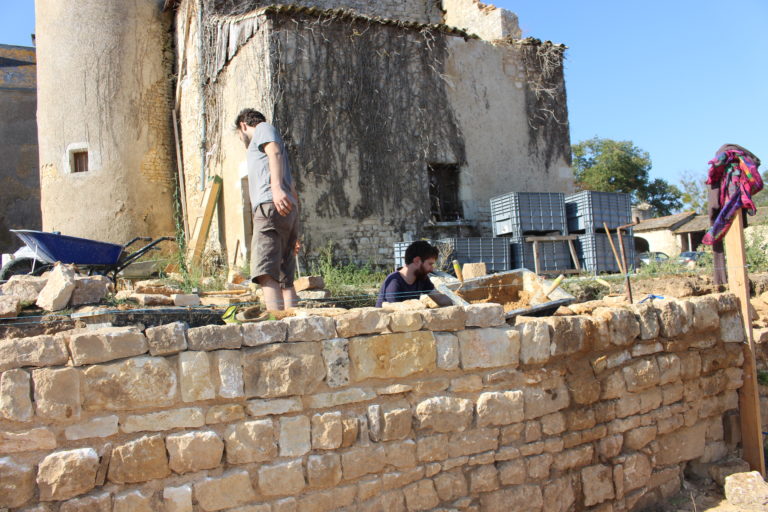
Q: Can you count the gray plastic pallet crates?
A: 6